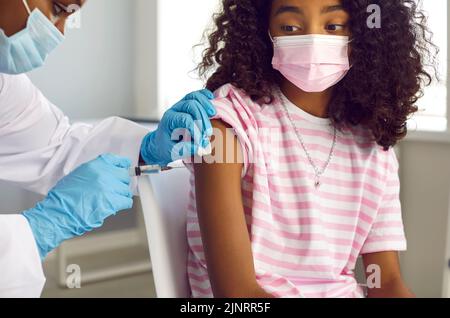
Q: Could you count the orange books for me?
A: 0